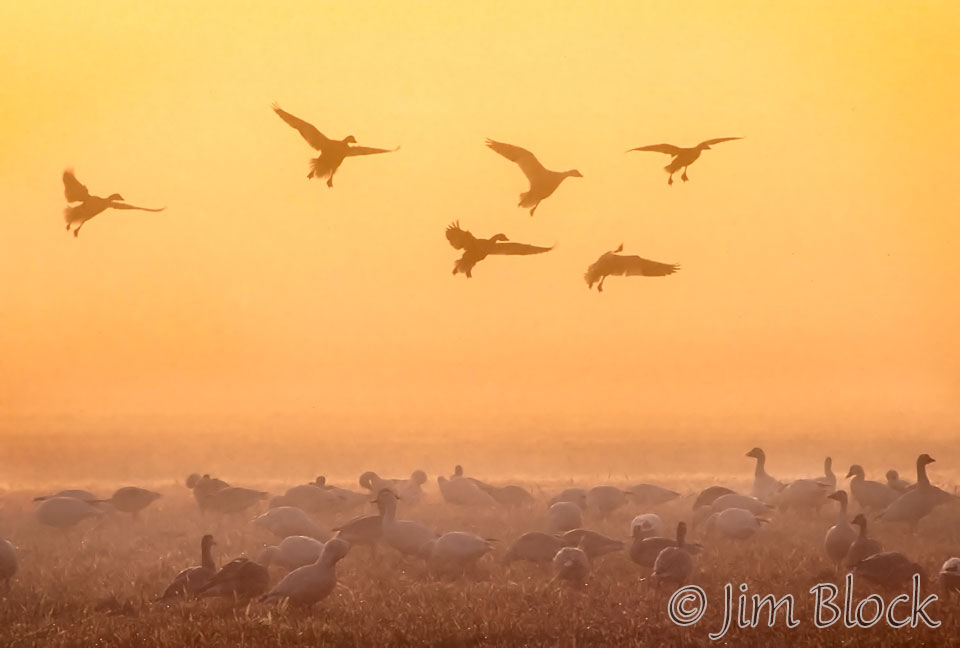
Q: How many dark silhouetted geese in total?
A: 6